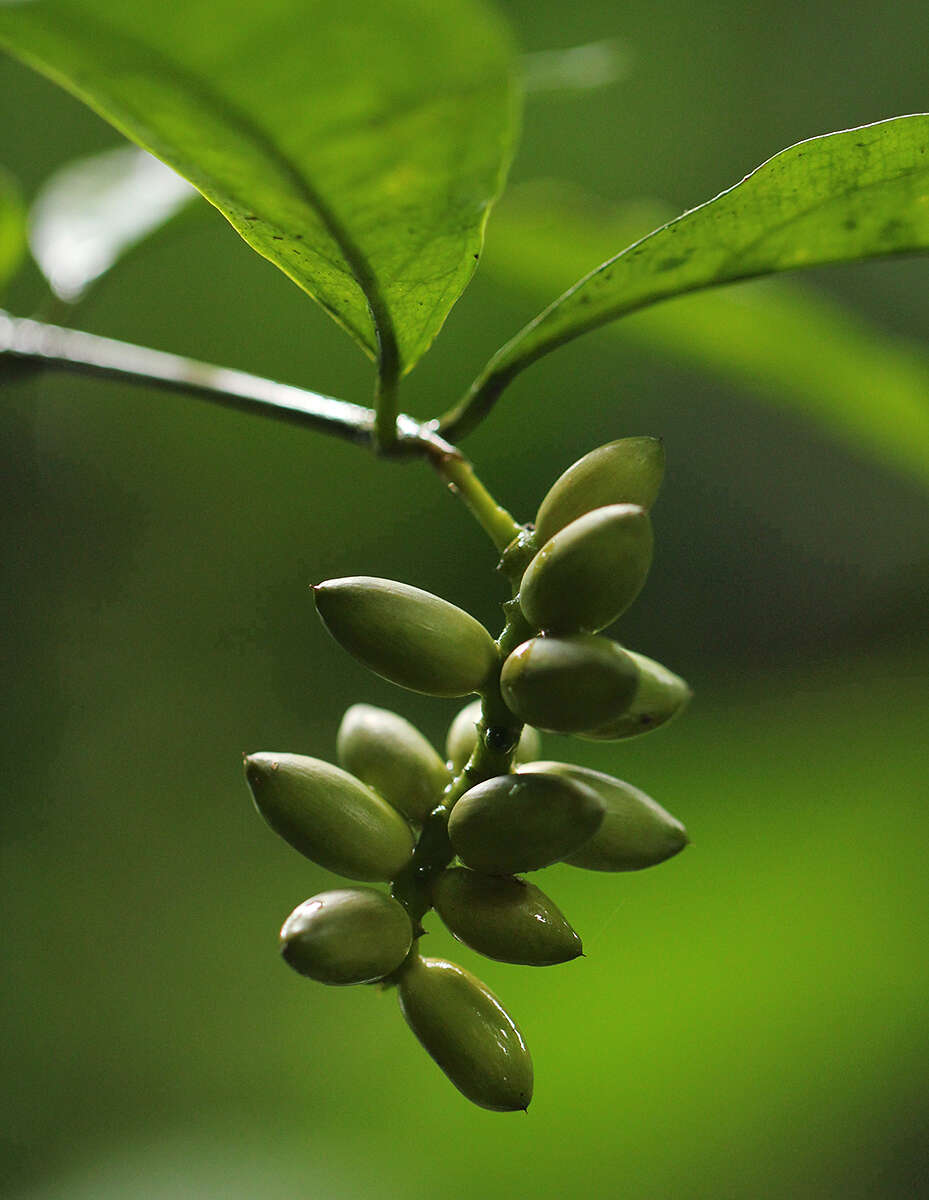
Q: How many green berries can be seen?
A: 13